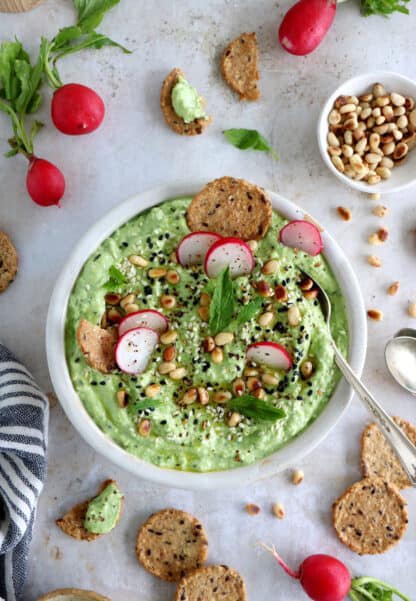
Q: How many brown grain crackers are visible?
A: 10